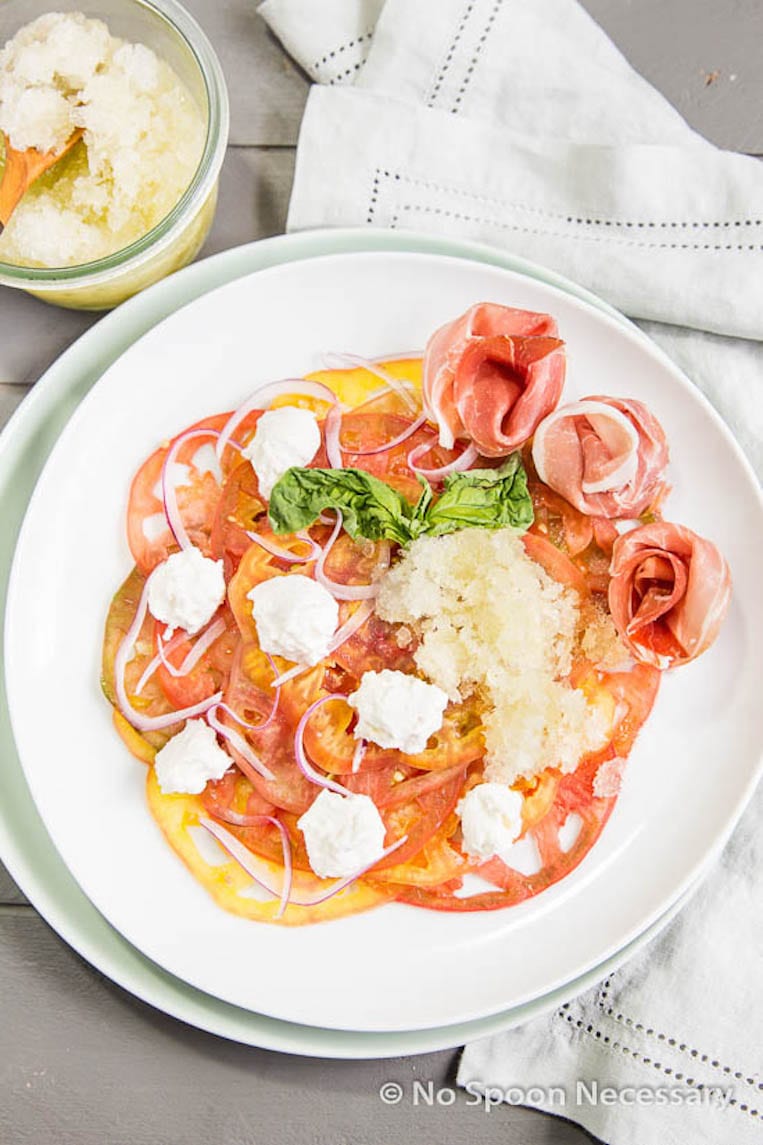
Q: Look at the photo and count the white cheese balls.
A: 7